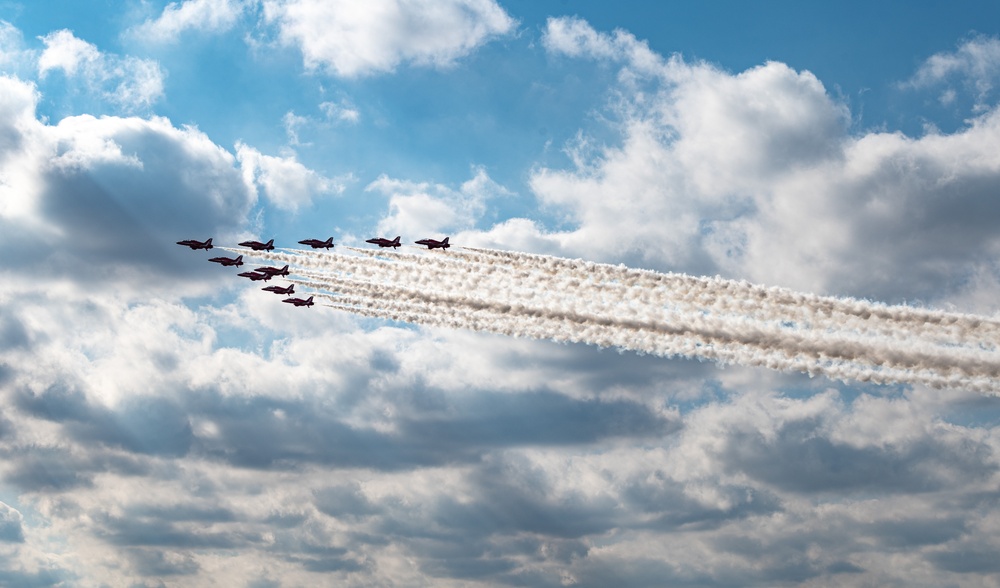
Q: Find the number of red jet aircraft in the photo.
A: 10